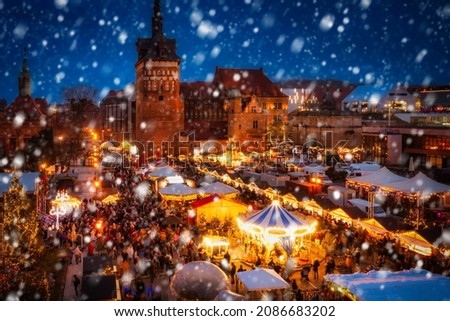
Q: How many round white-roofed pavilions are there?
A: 3